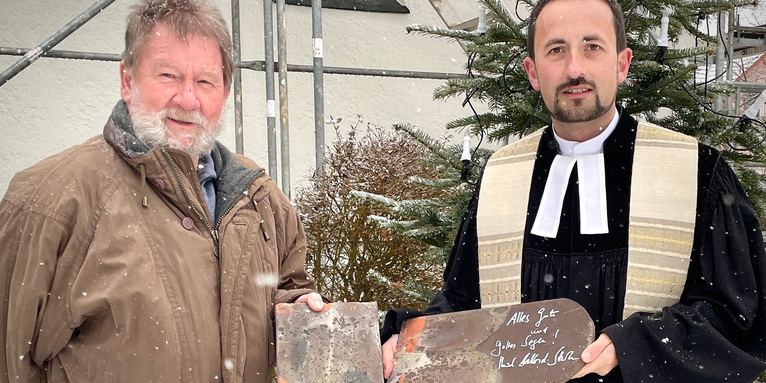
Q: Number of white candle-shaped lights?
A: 4